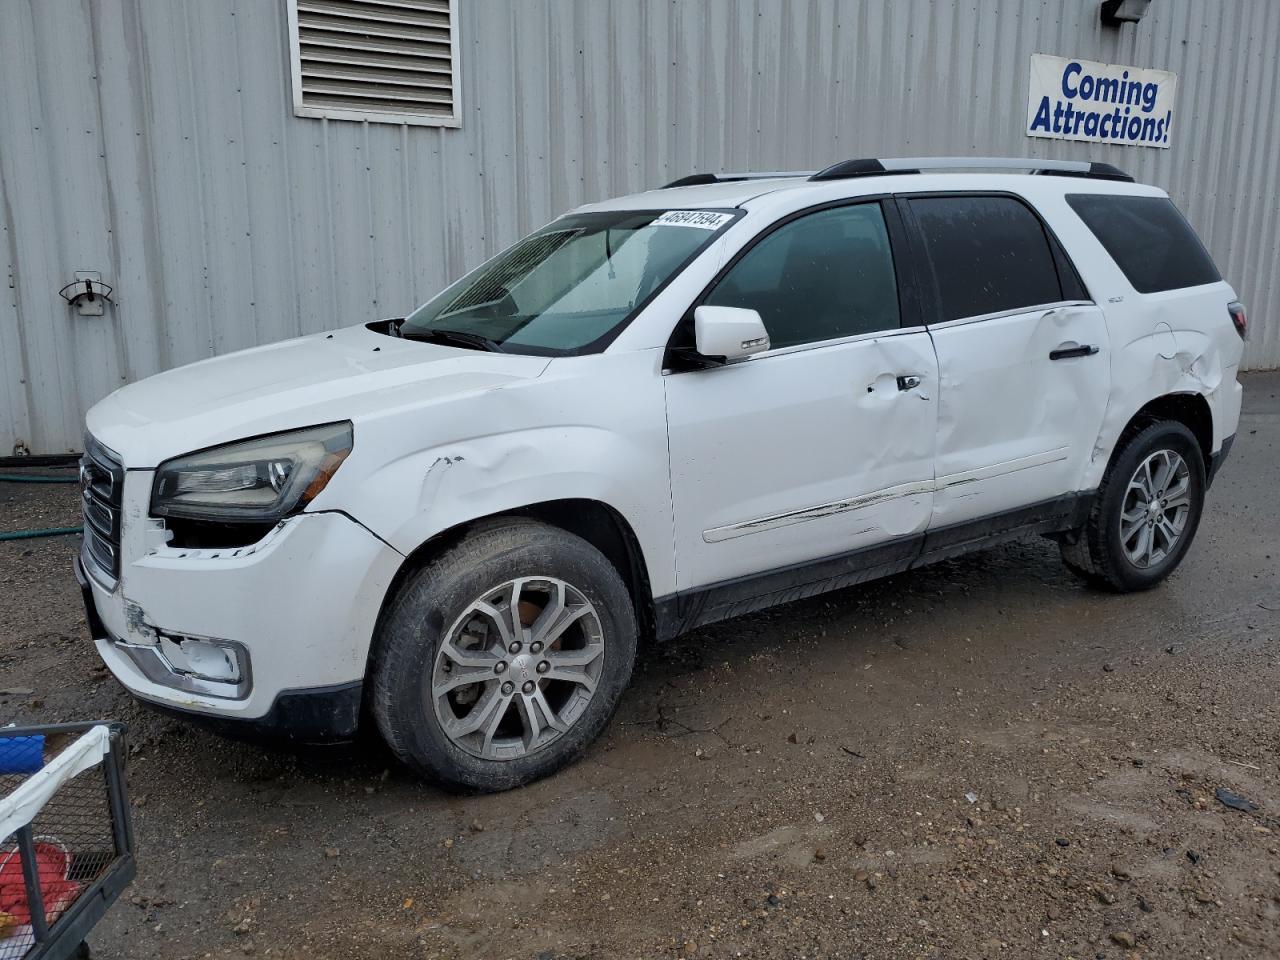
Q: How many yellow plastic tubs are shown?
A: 0